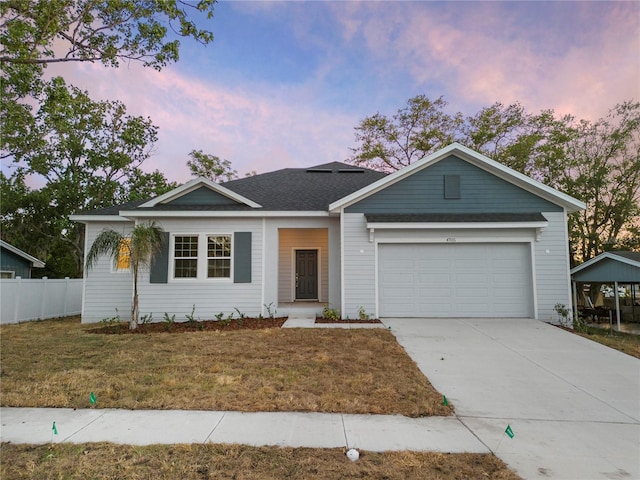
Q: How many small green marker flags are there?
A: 4